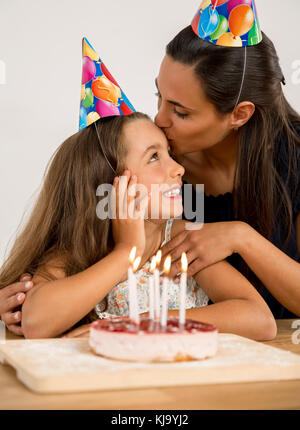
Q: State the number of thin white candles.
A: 6